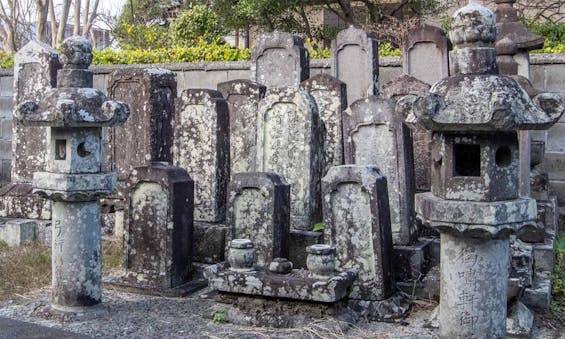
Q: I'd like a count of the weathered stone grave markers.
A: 14